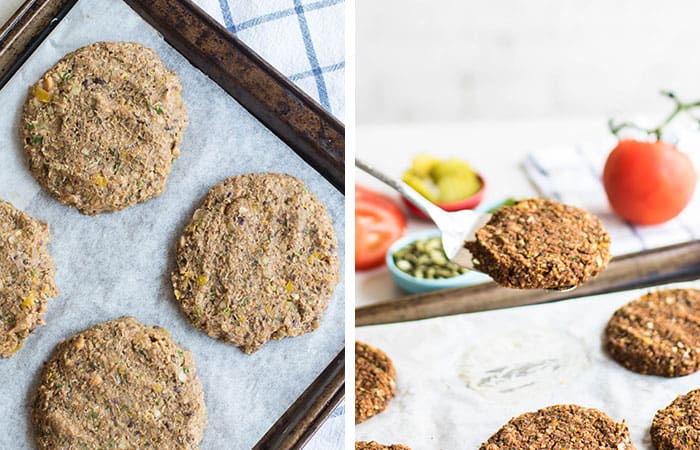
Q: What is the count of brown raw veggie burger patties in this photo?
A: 4